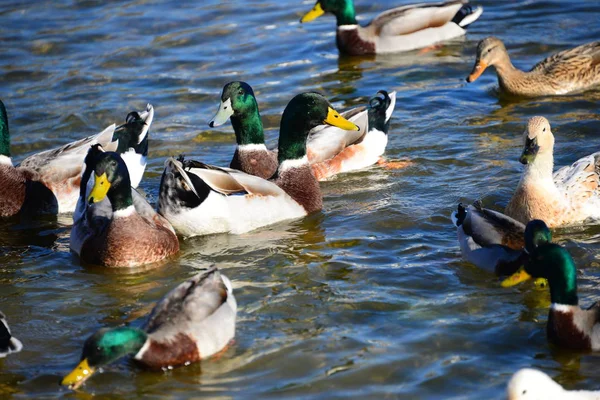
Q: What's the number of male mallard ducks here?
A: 8